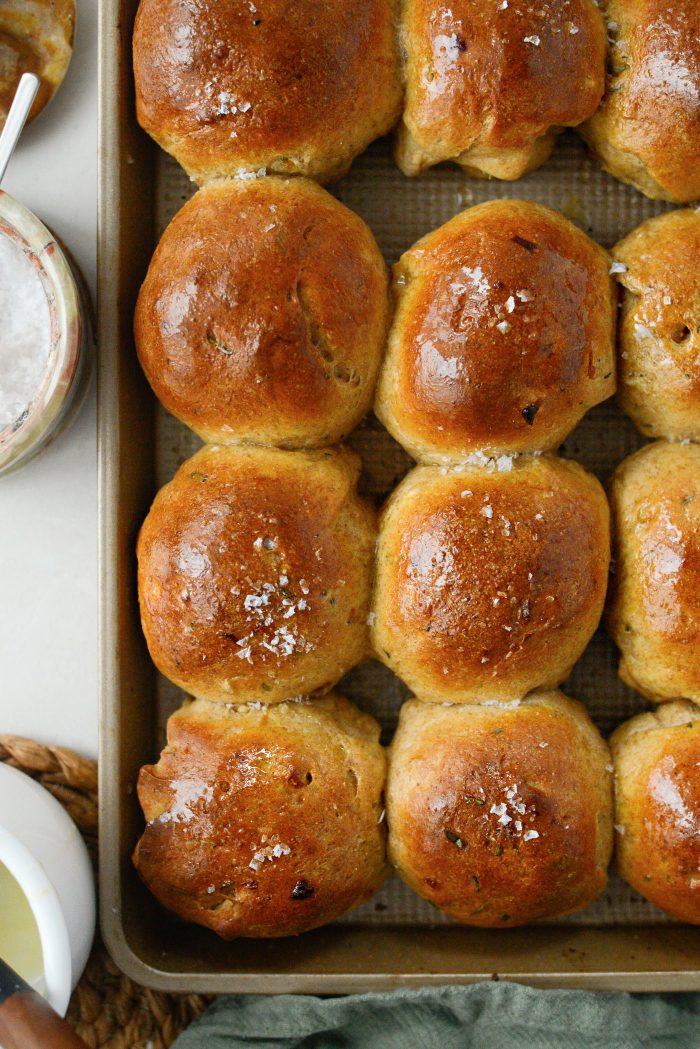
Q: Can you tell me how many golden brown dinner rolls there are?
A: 12